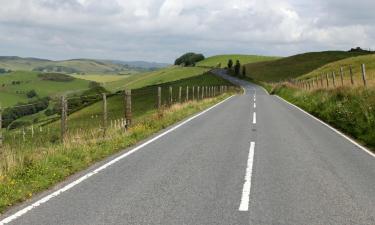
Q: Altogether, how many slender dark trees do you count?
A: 3